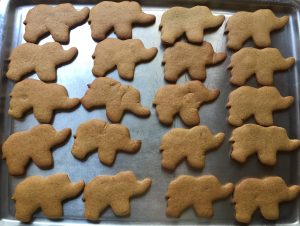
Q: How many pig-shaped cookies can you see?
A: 0